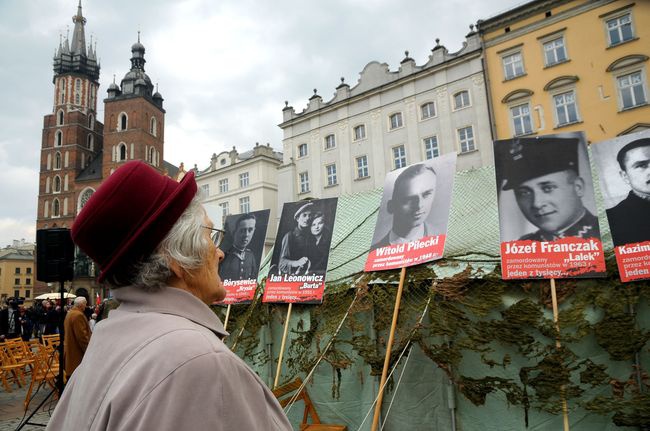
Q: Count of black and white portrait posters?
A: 5